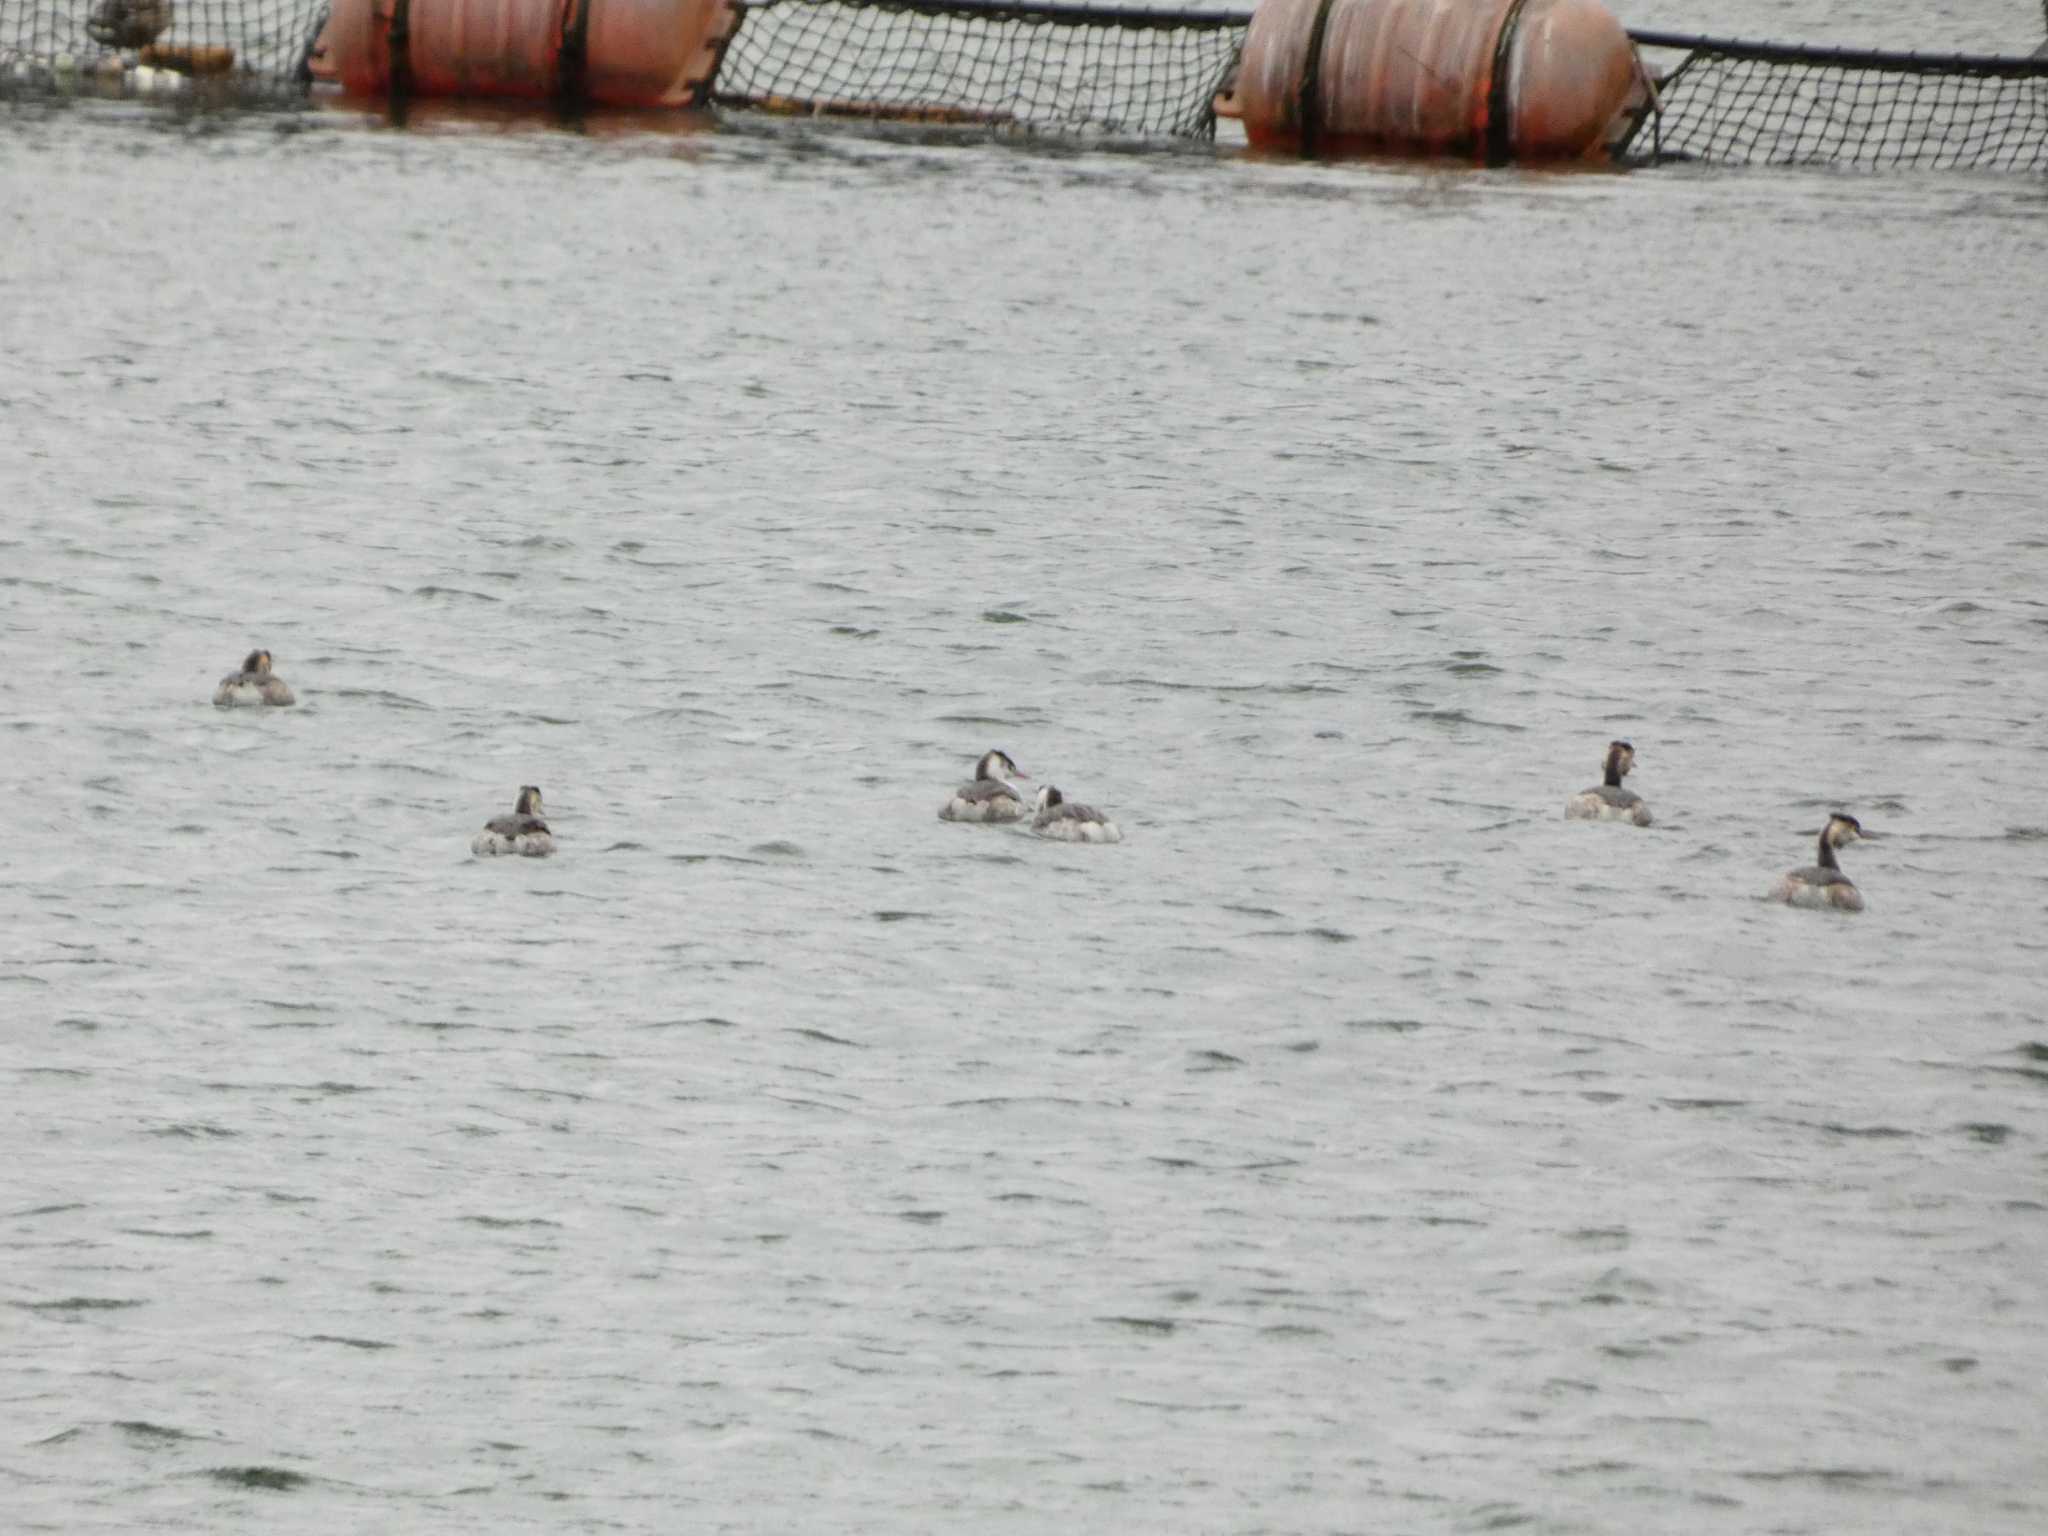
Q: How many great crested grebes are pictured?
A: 6